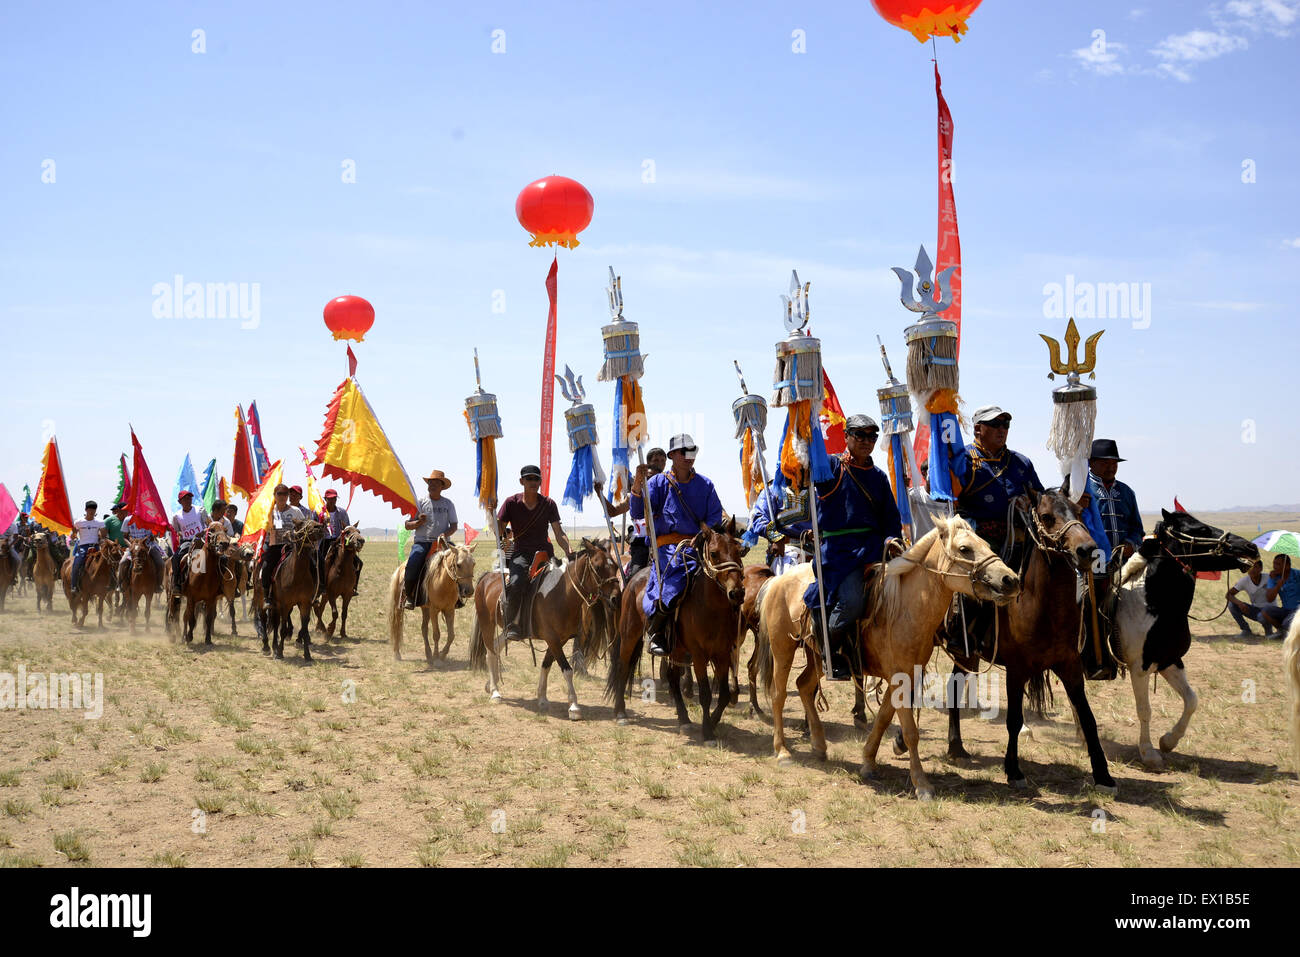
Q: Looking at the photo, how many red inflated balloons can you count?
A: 3